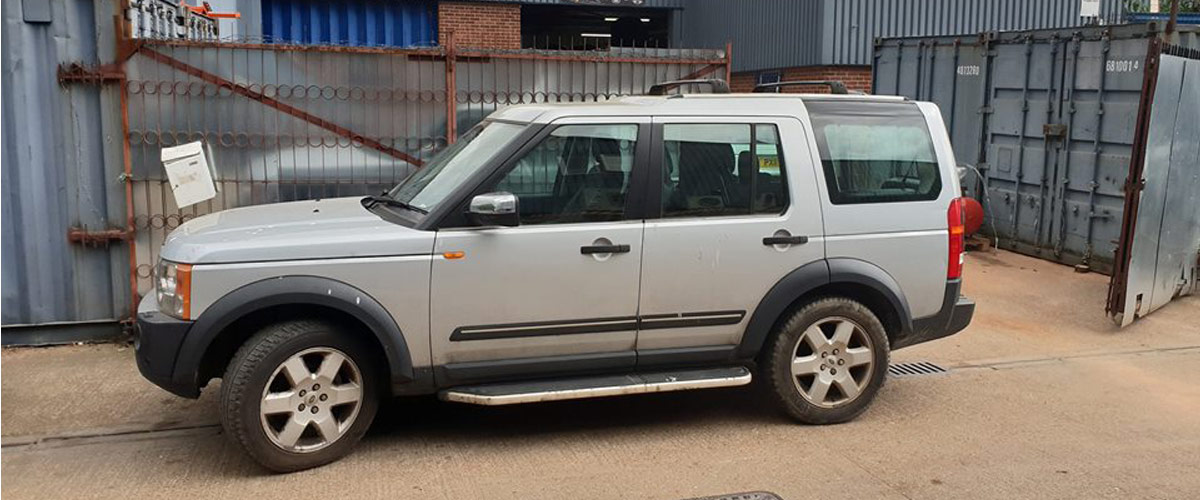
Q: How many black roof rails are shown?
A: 2